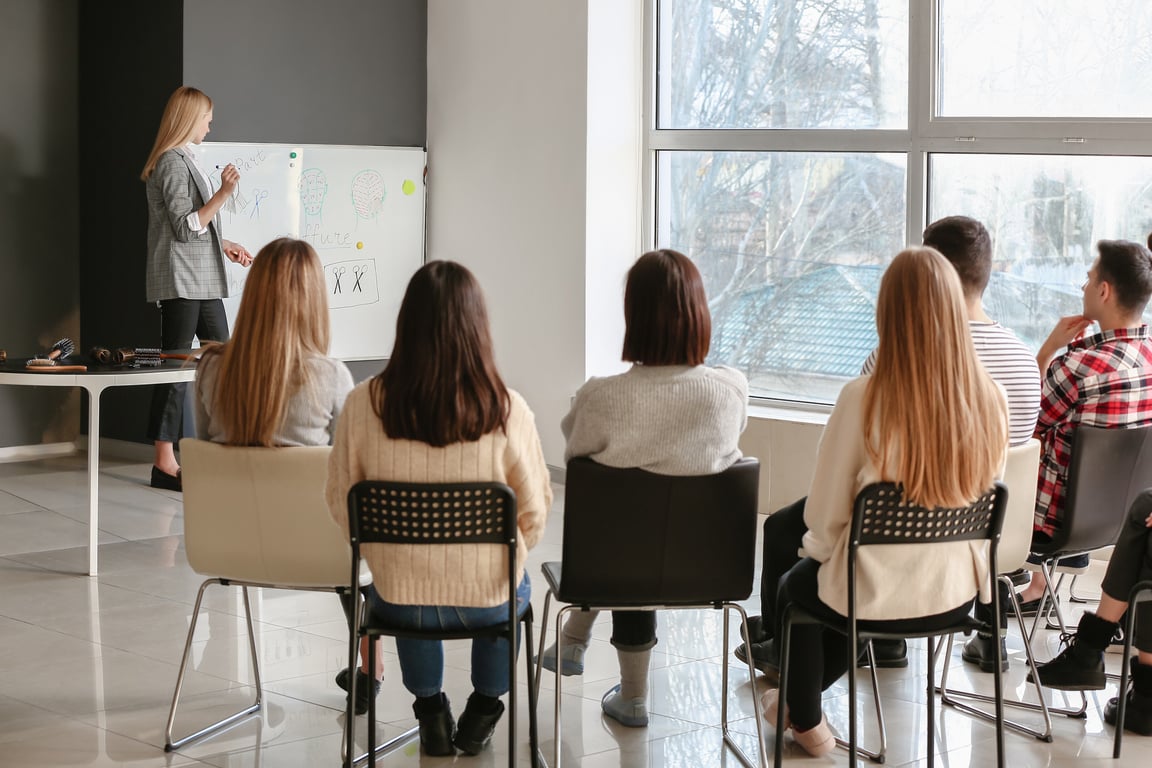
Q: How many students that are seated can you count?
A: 7